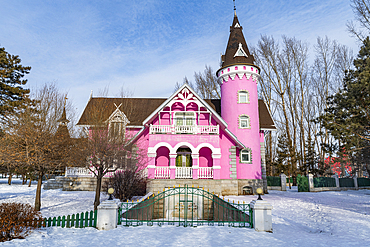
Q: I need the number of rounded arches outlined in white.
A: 3